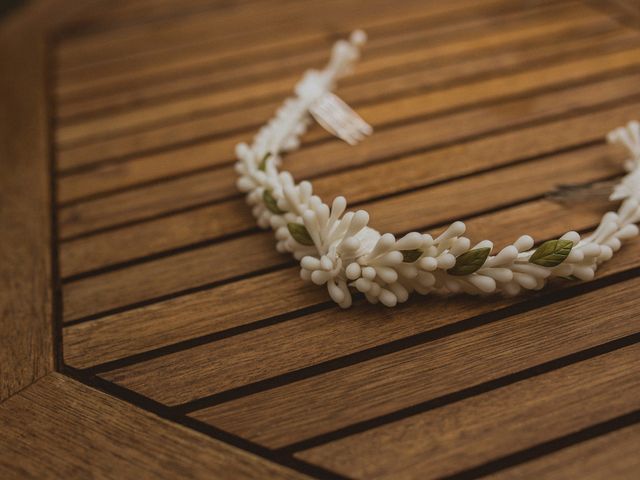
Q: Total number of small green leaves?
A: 6